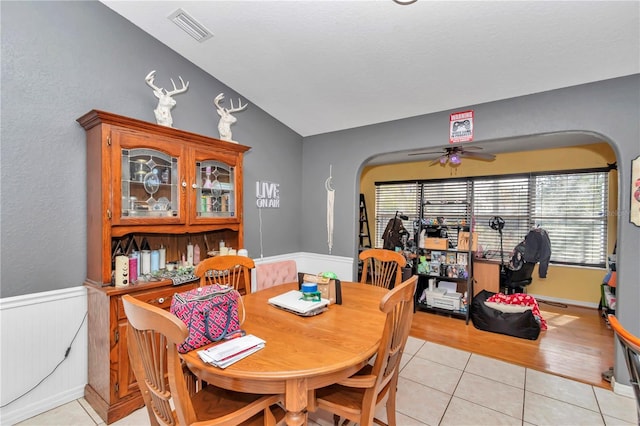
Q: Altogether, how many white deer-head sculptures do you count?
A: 2